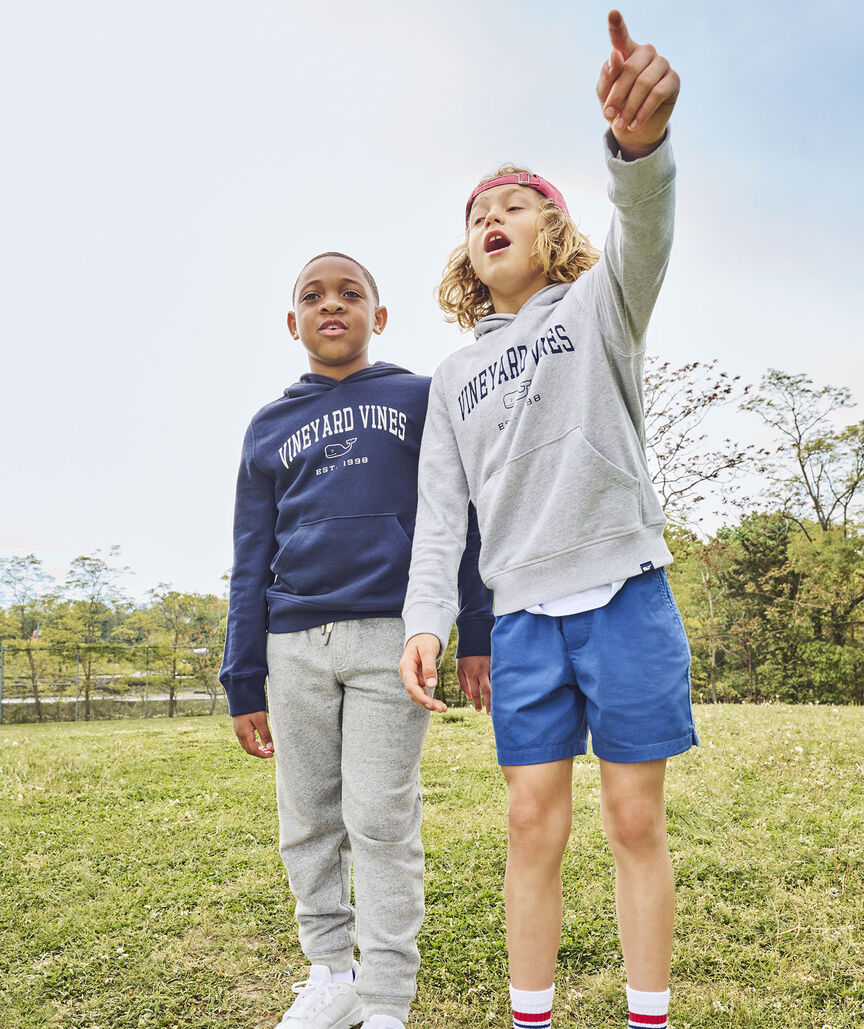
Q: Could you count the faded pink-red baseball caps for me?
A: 1